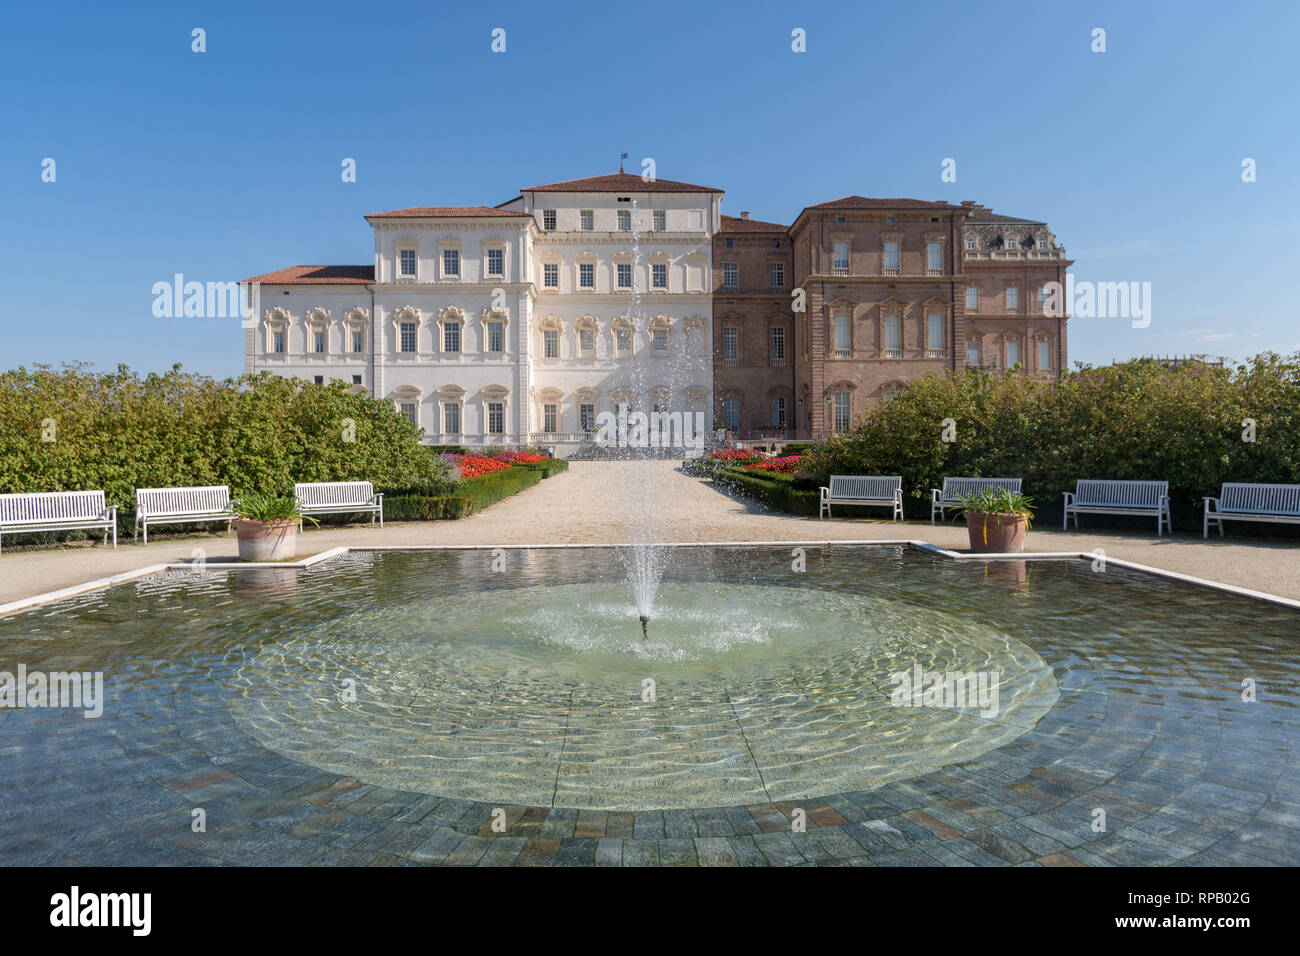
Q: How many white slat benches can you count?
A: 7